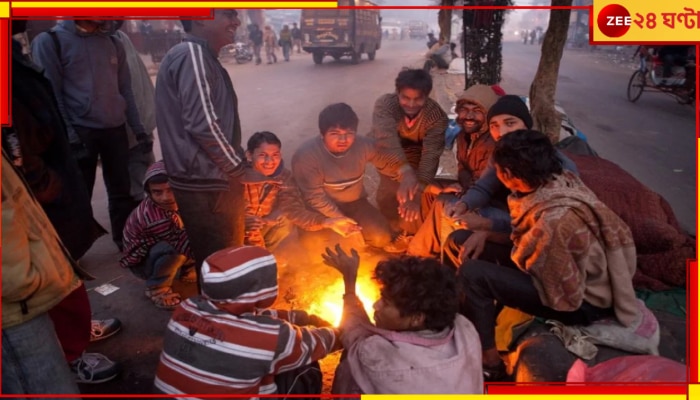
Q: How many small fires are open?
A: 1